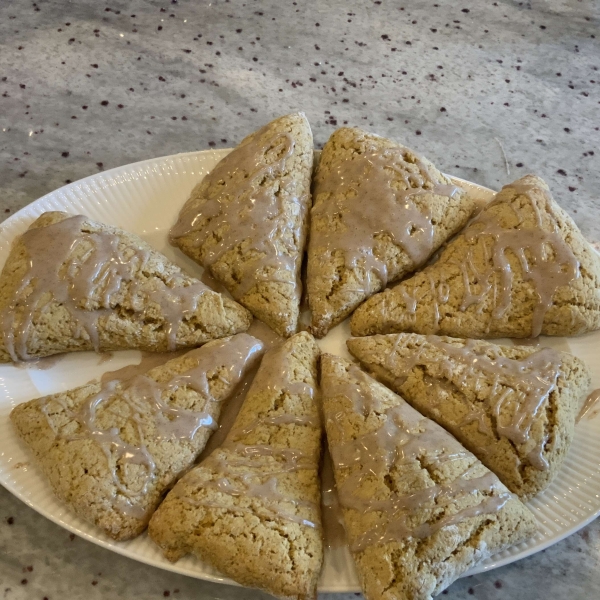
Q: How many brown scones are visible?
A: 8